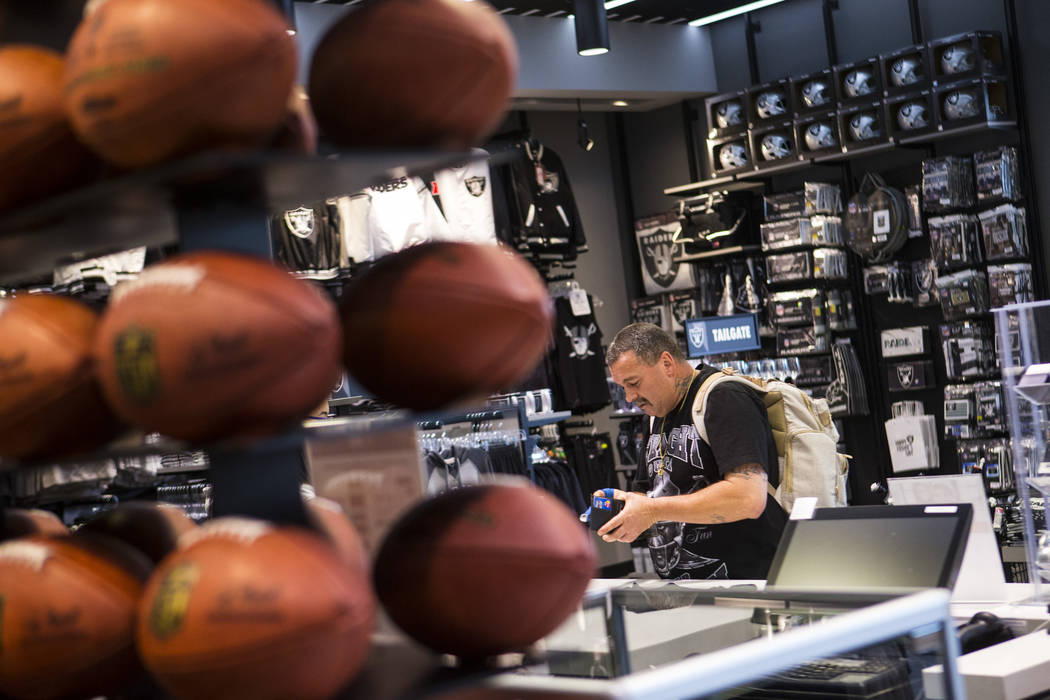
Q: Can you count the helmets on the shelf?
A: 12